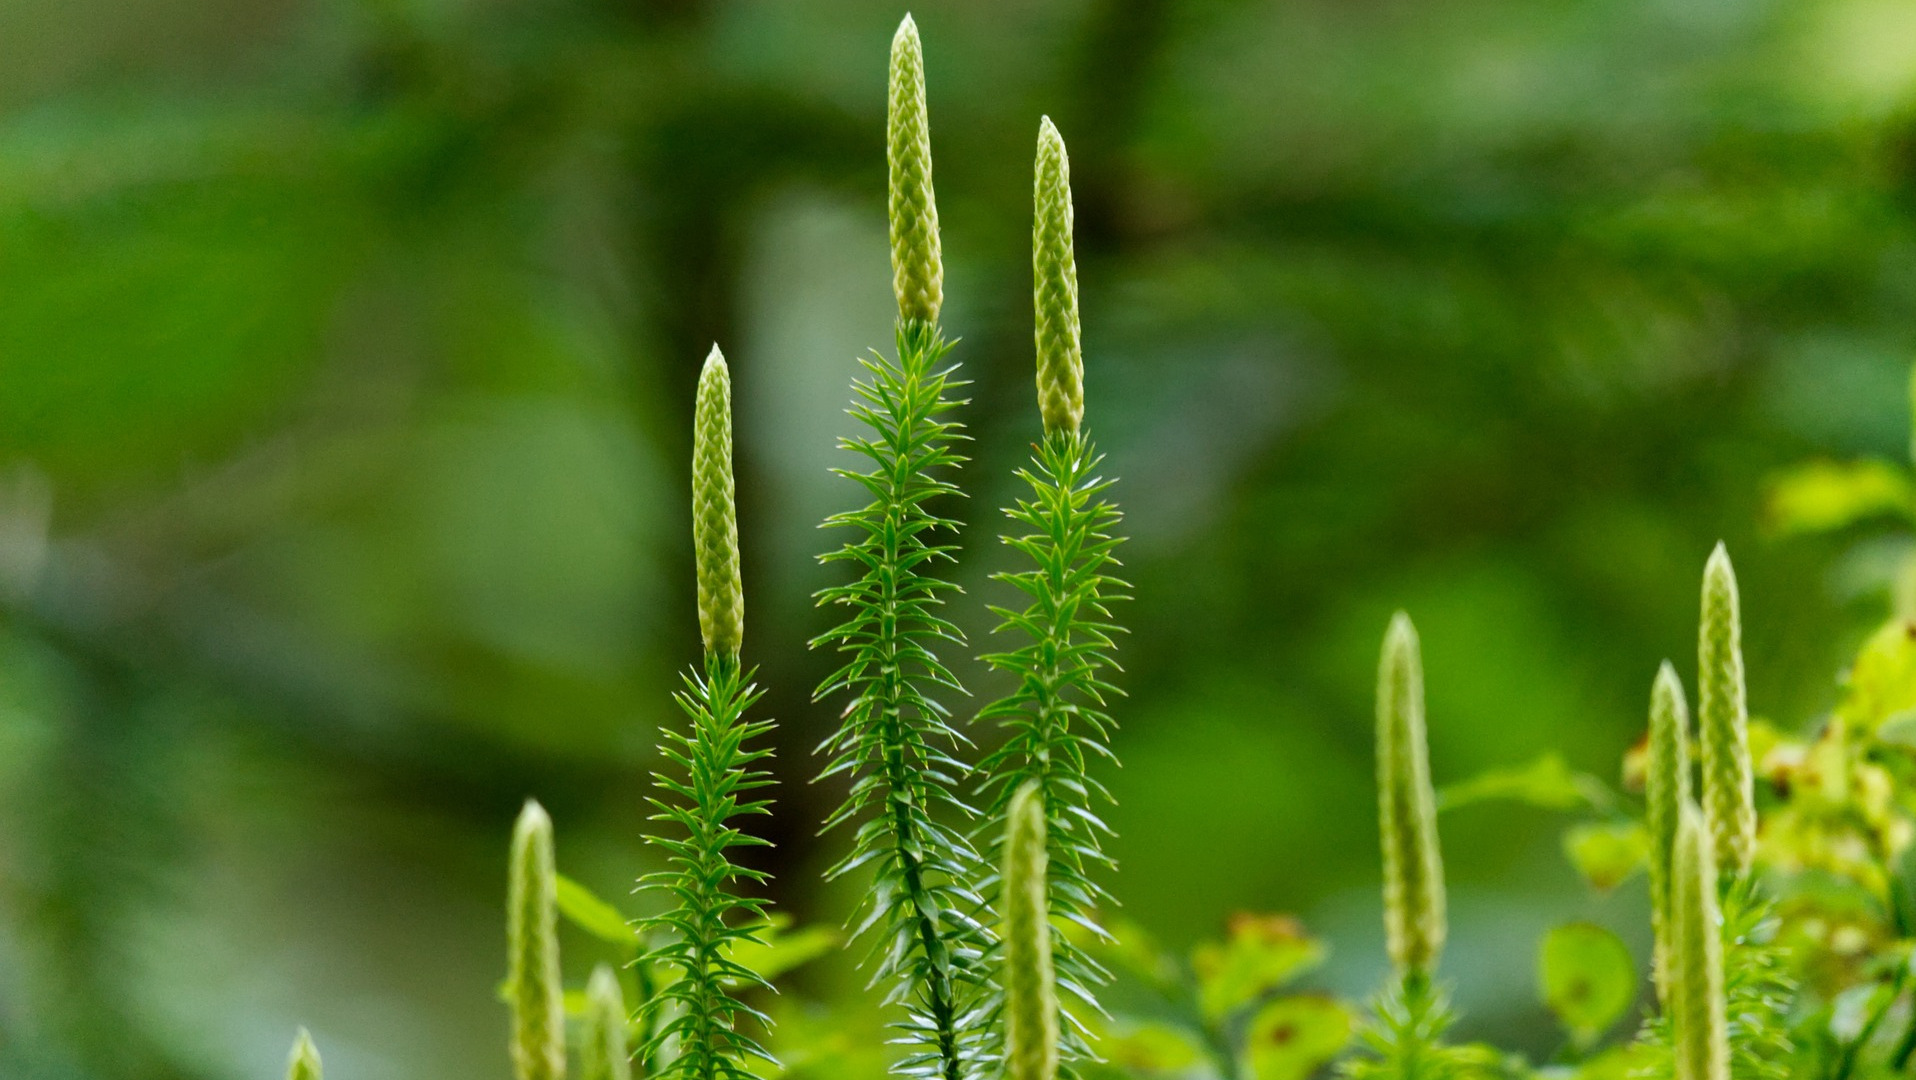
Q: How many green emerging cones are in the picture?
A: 11